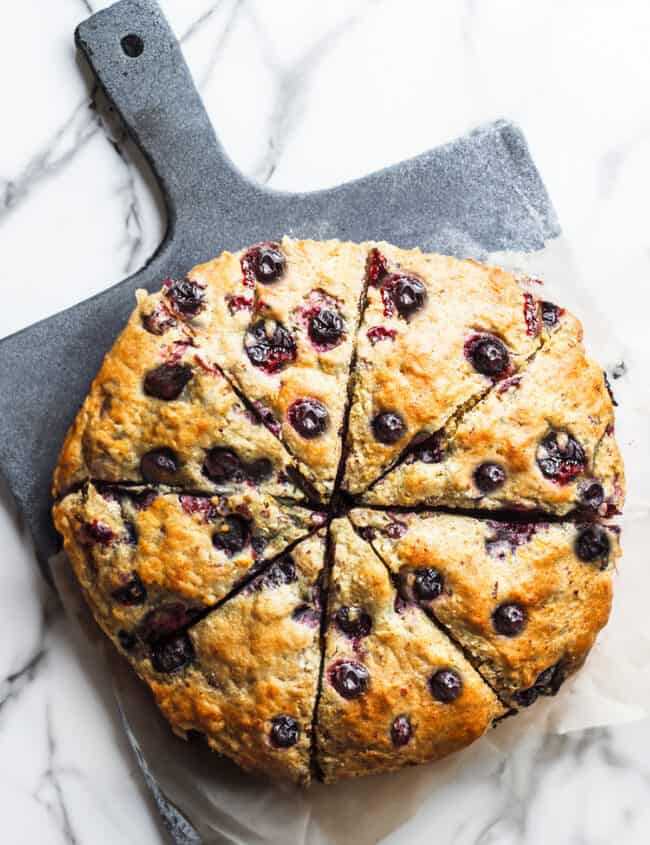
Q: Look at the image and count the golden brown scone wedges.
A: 8